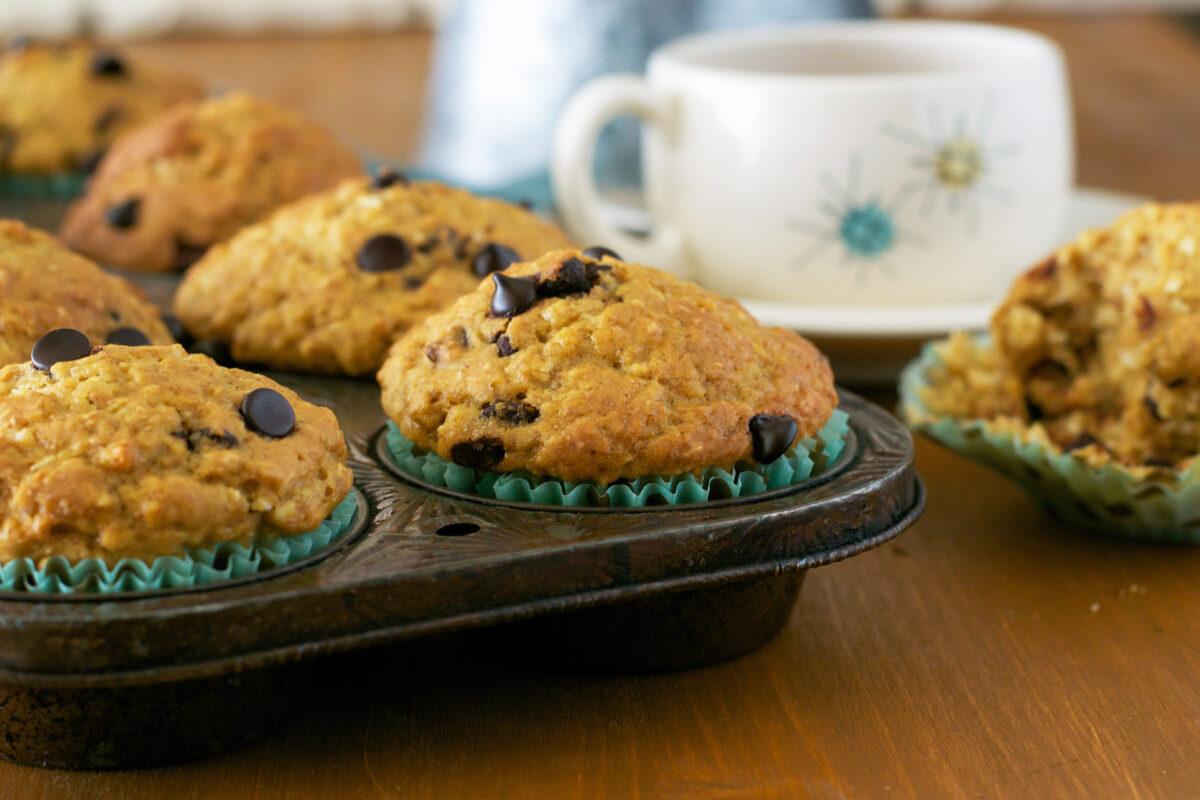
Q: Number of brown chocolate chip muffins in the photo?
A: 7